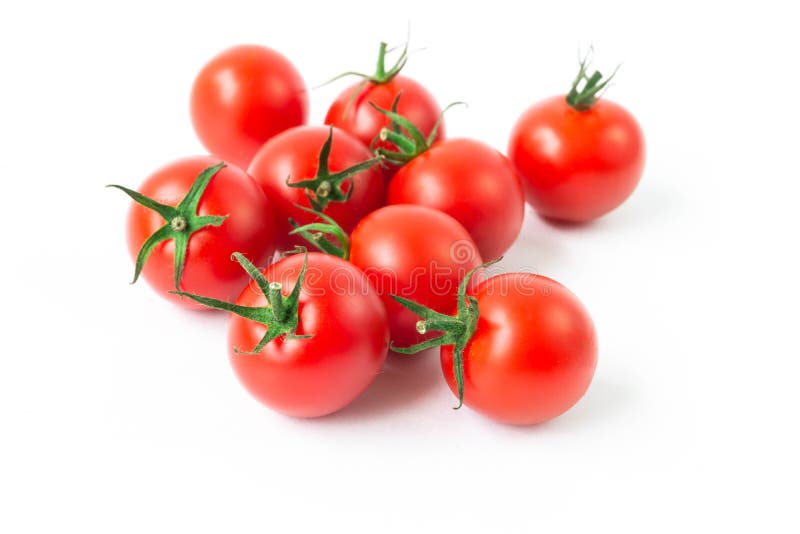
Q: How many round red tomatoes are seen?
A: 9